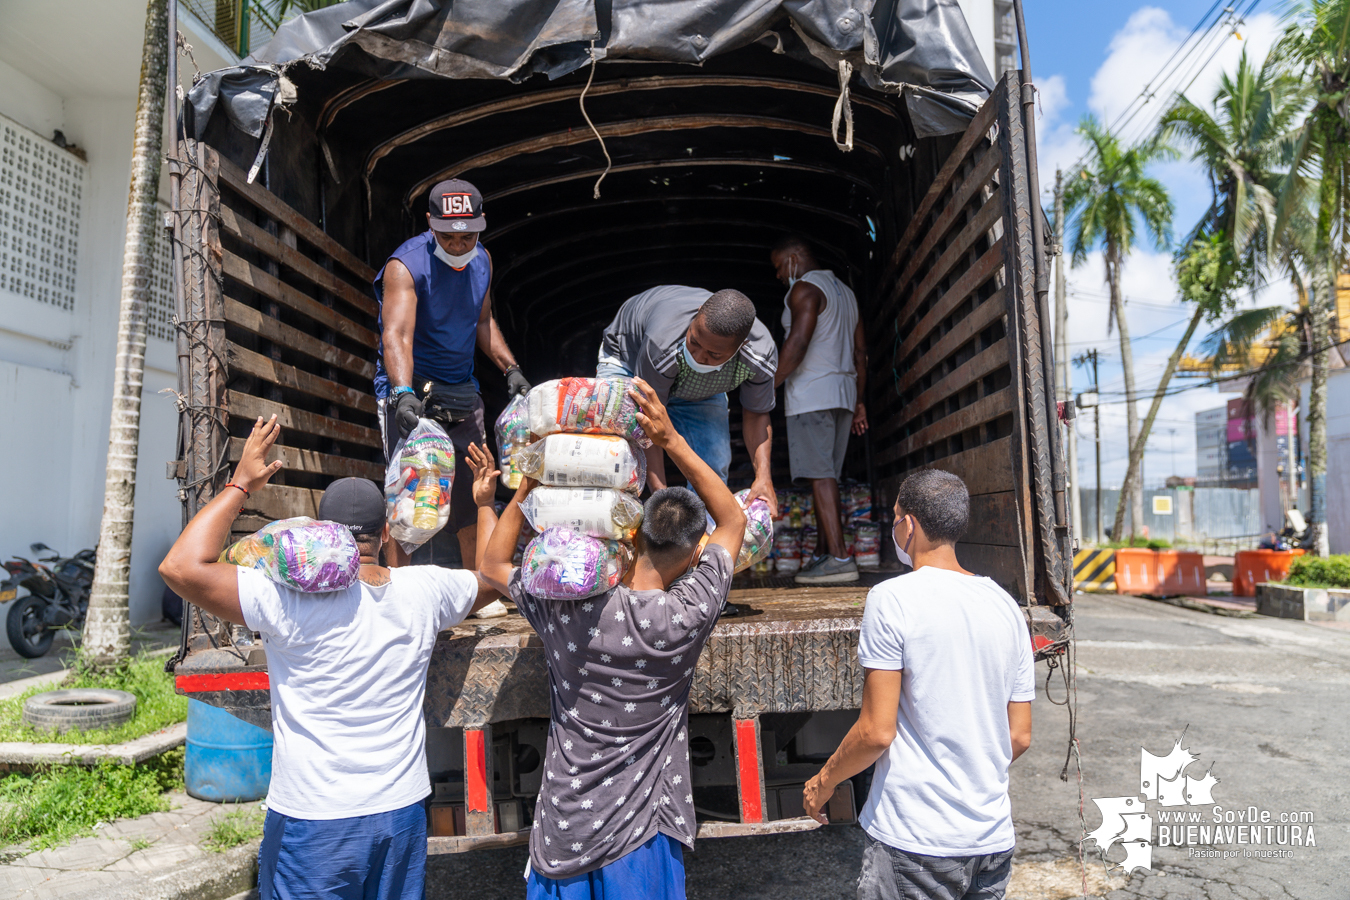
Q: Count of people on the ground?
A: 3